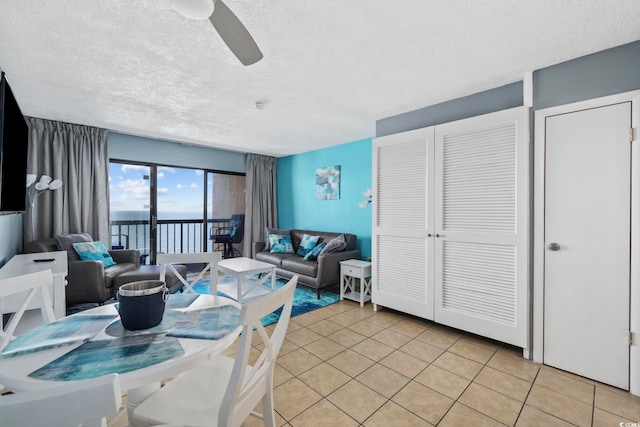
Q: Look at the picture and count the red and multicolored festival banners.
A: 0